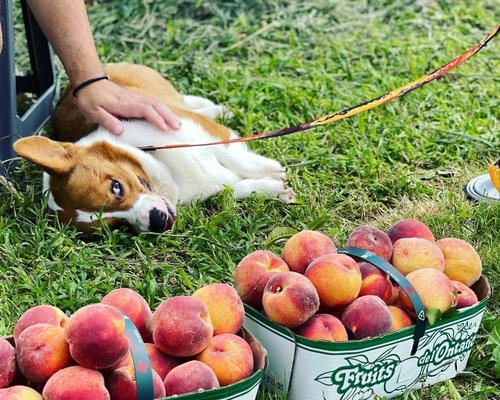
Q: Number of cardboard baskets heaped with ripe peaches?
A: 2